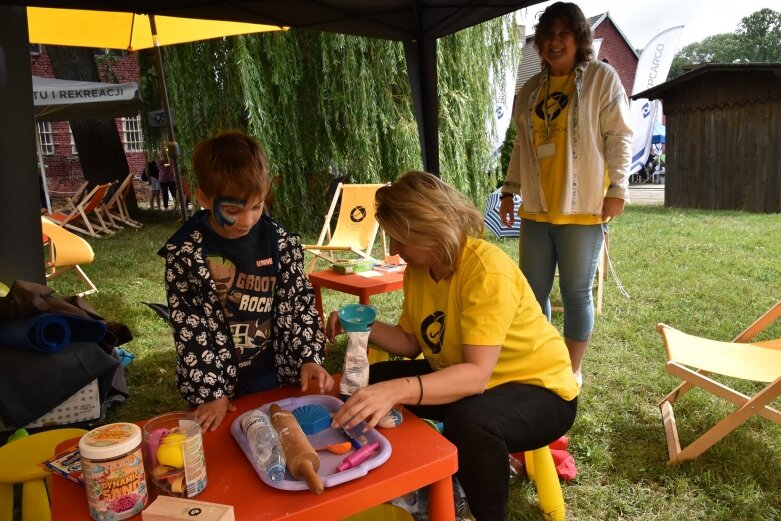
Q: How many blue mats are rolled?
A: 1